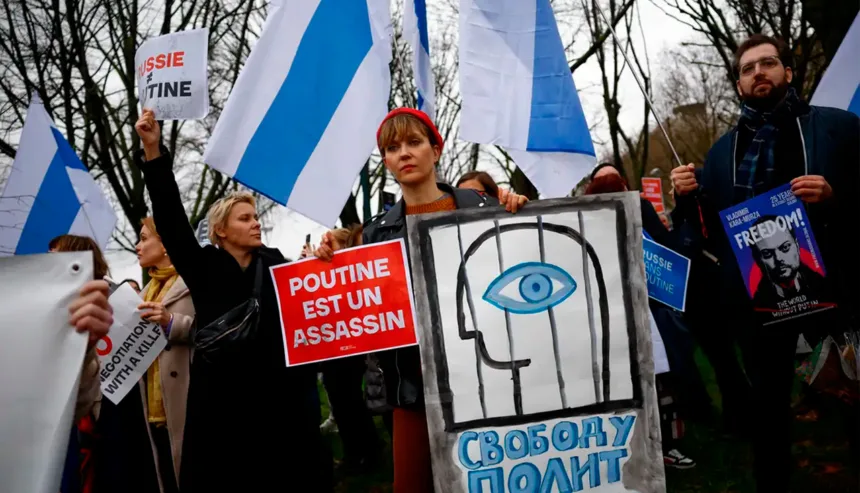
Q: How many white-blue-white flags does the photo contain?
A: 5